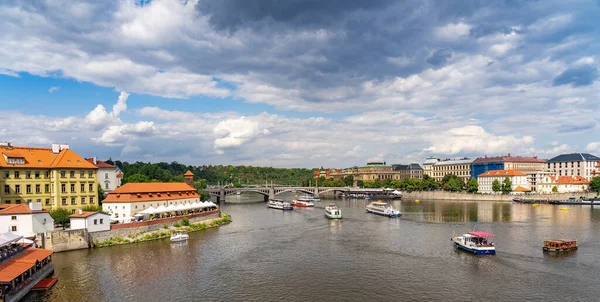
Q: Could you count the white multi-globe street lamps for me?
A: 0